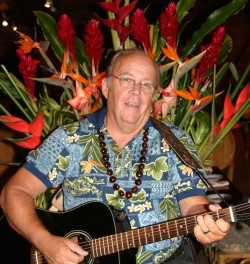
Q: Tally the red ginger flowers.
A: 6